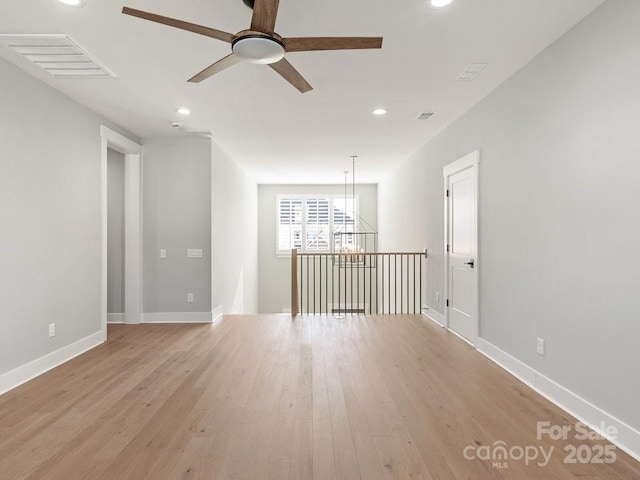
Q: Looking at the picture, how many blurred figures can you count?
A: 0